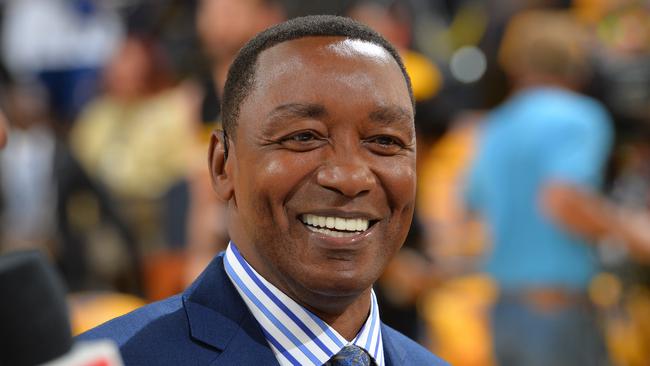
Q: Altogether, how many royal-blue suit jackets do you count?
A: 1